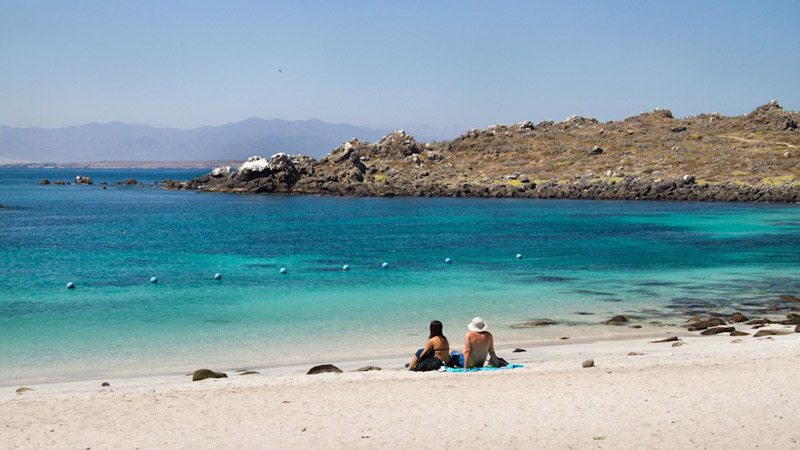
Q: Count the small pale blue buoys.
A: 8